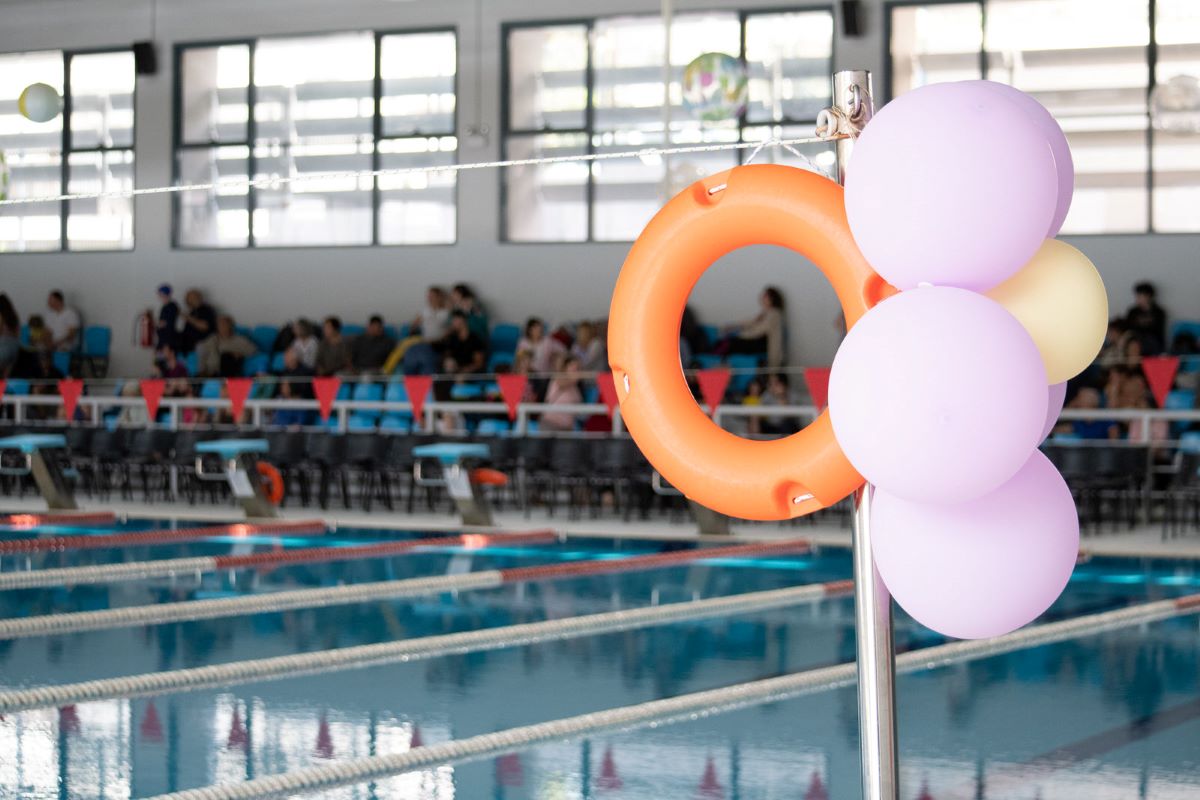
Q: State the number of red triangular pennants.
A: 11